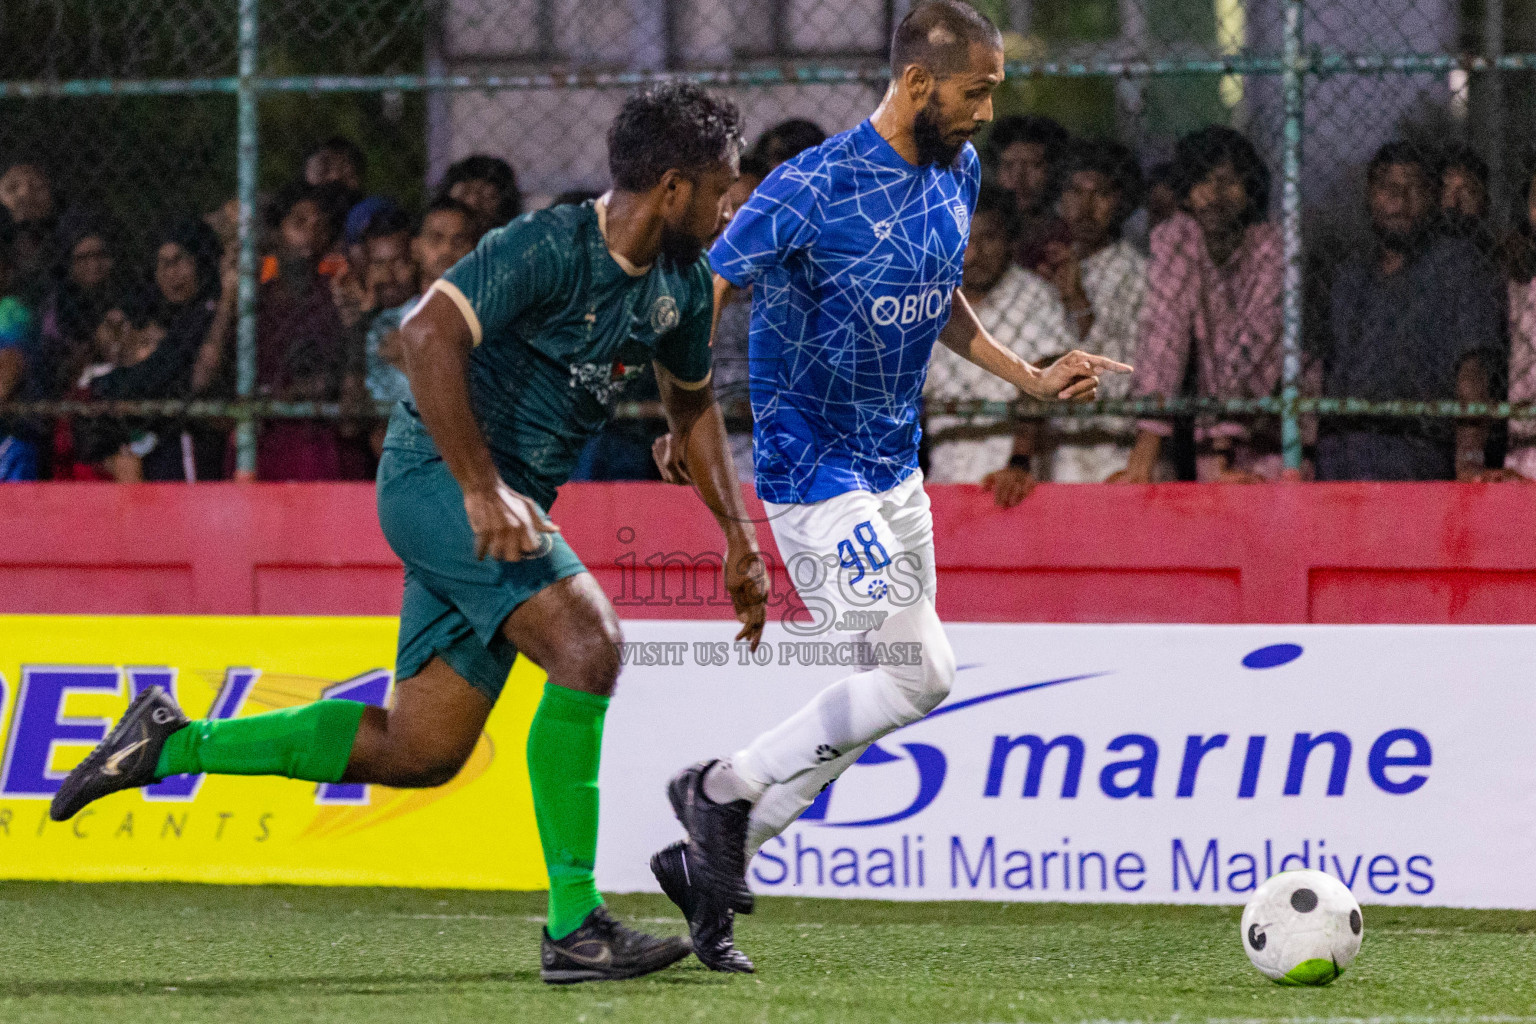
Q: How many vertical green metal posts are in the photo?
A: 2